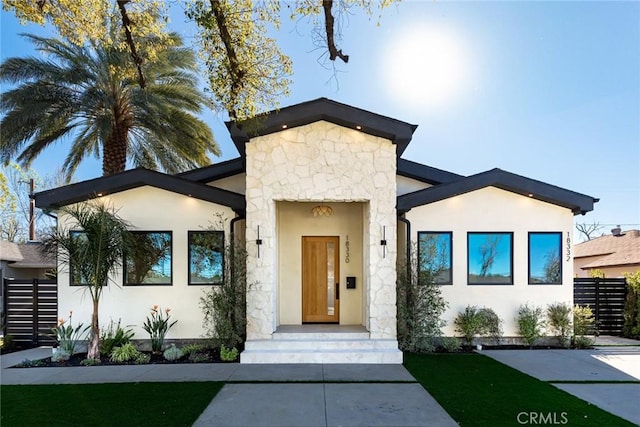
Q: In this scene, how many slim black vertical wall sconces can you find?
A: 2